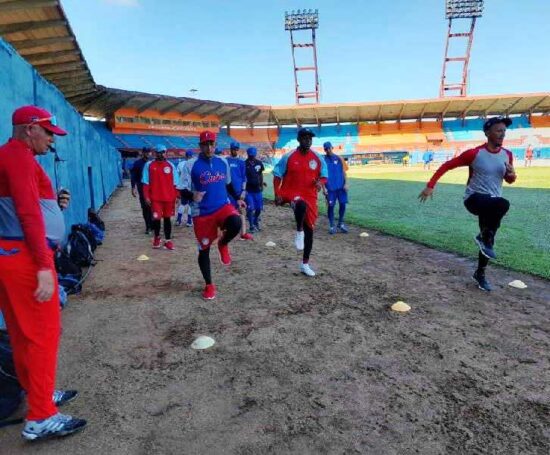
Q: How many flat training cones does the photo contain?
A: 6